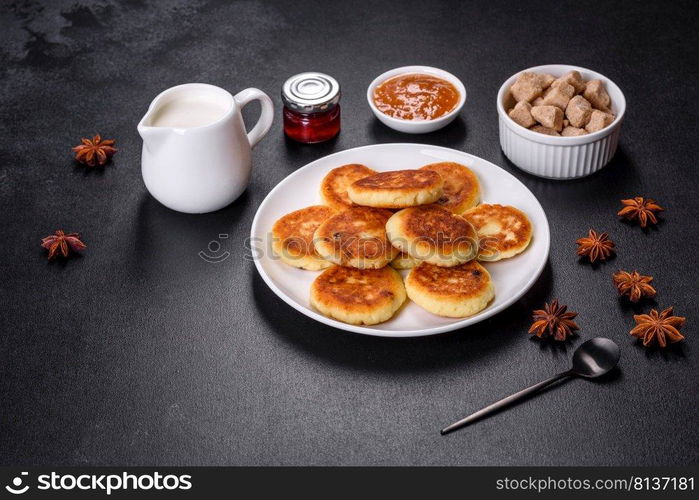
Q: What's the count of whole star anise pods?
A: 7